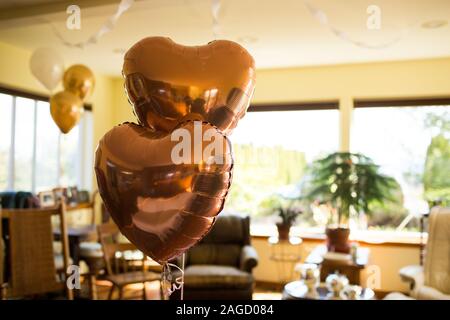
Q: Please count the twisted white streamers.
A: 3